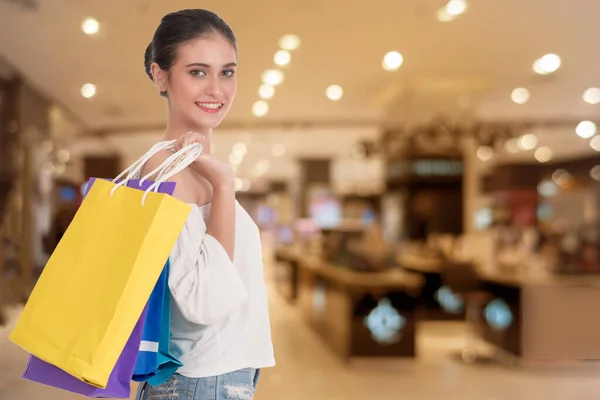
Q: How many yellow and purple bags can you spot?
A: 2